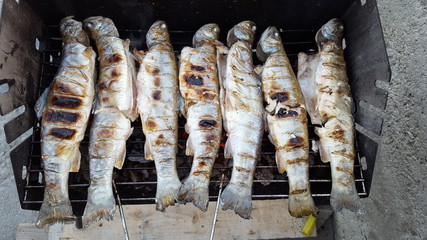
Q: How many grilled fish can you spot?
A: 7